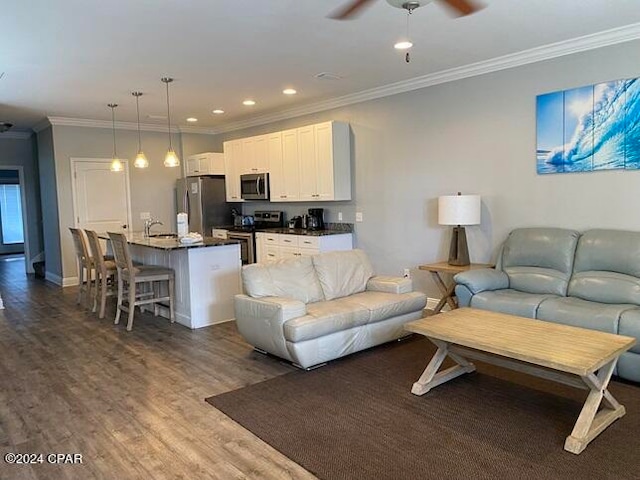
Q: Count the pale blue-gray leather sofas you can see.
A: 1